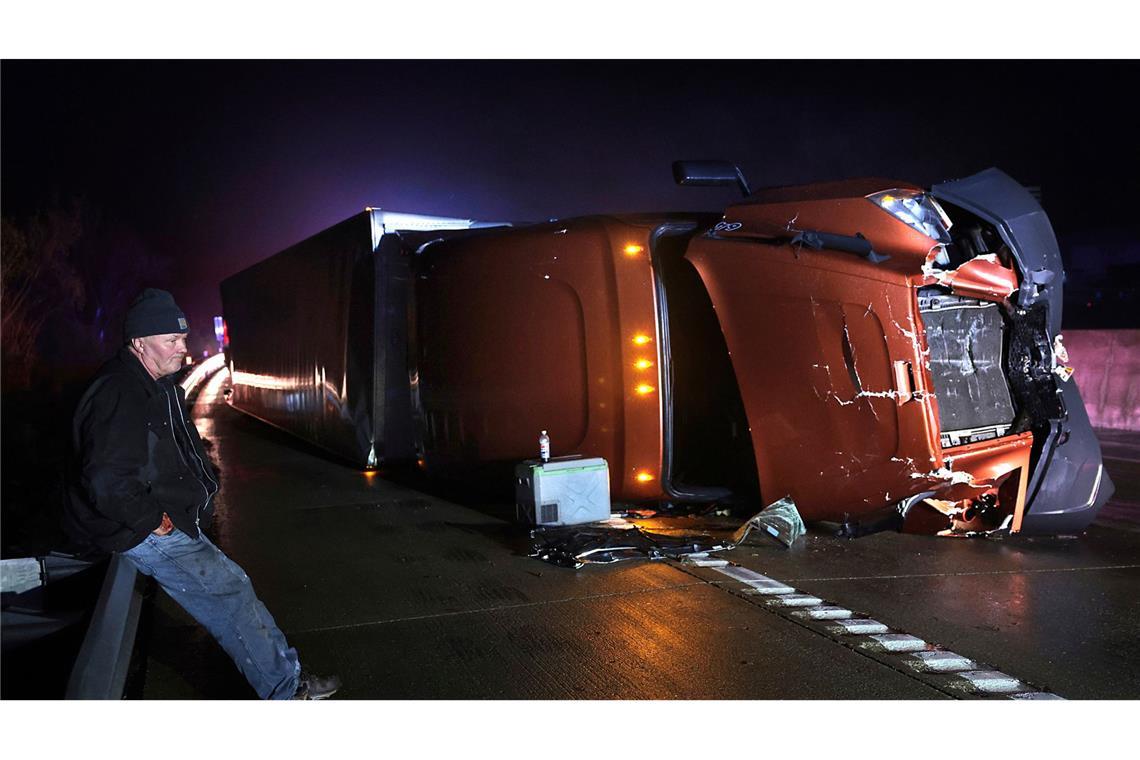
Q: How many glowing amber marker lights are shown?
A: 5